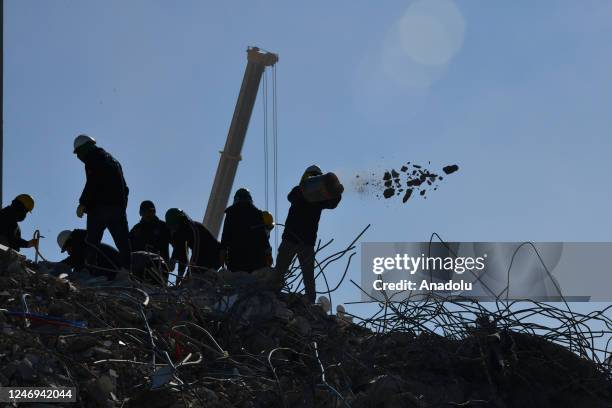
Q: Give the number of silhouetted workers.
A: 8